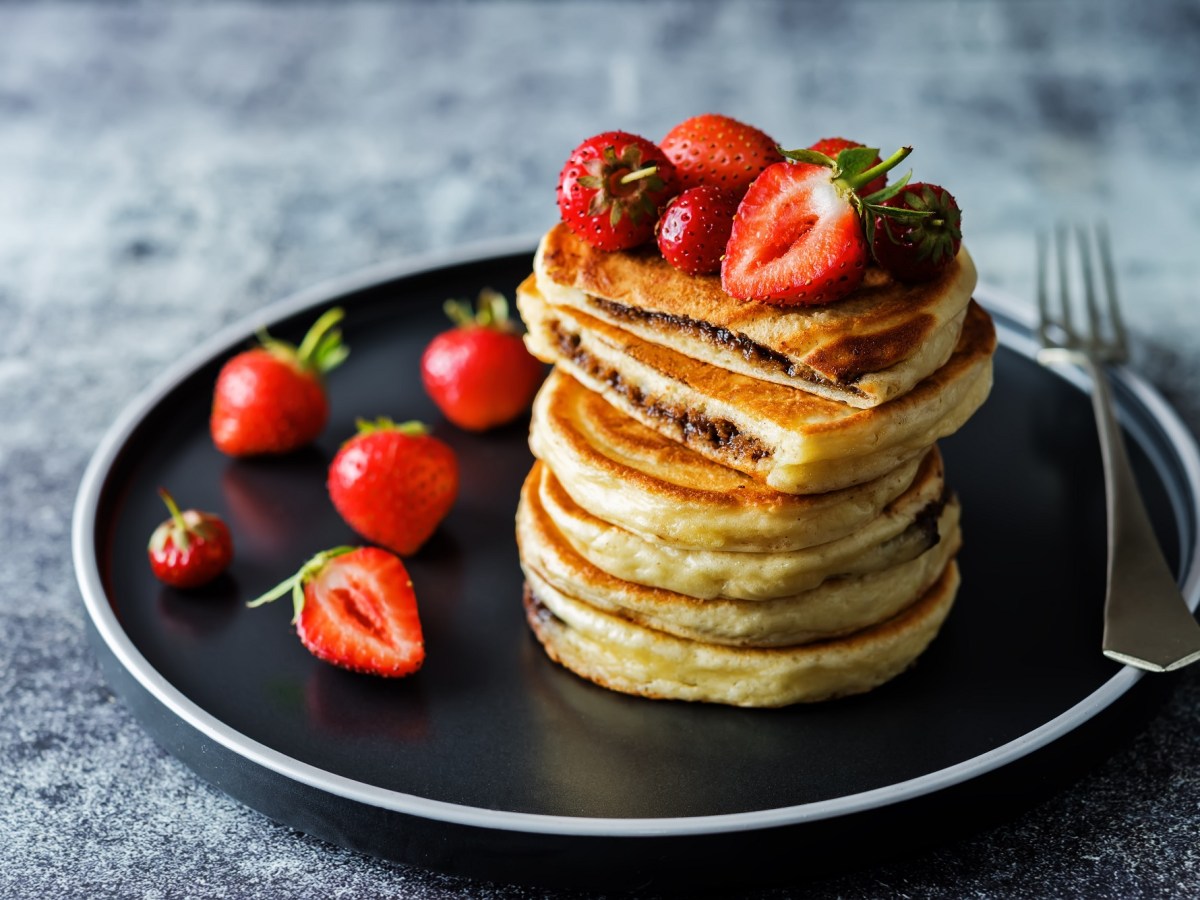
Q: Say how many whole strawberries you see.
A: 9